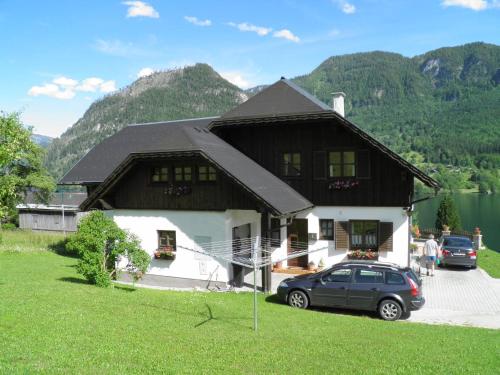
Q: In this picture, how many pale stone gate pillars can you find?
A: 2